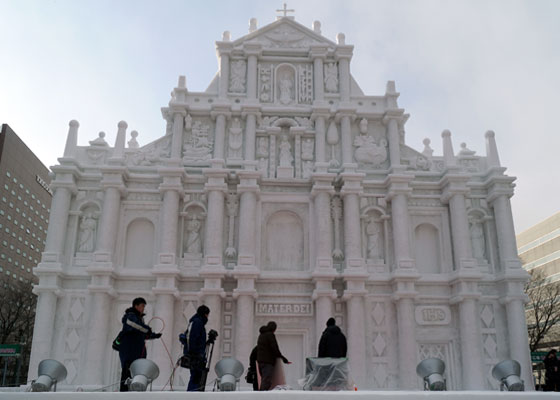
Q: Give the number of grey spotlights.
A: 5